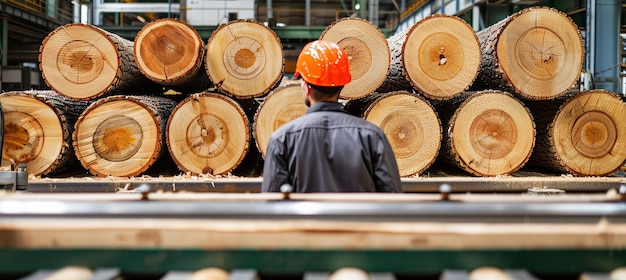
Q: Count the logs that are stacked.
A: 13